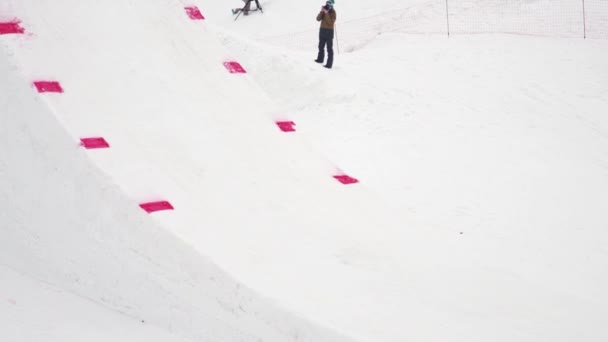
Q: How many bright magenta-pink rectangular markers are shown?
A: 8